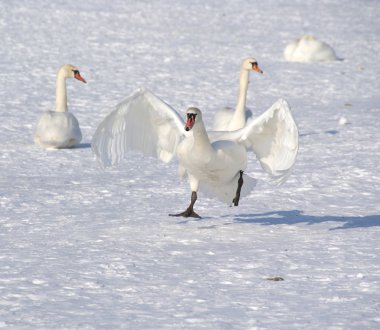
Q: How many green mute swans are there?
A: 0